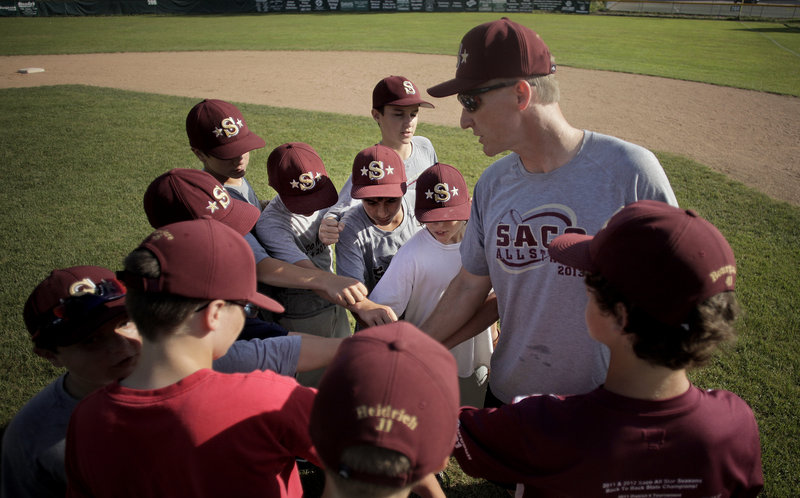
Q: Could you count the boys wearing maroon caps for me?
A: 10